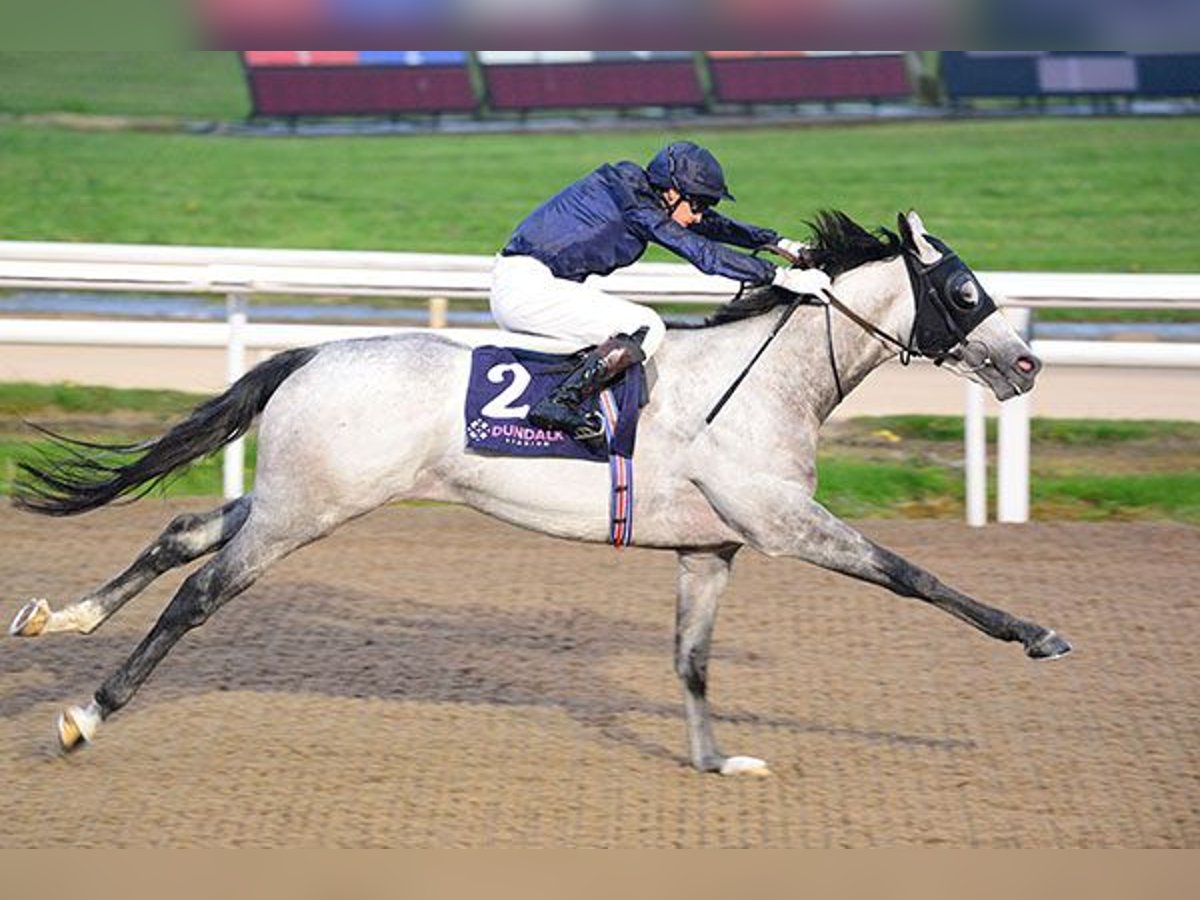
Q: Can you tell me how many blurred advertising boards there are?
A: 4